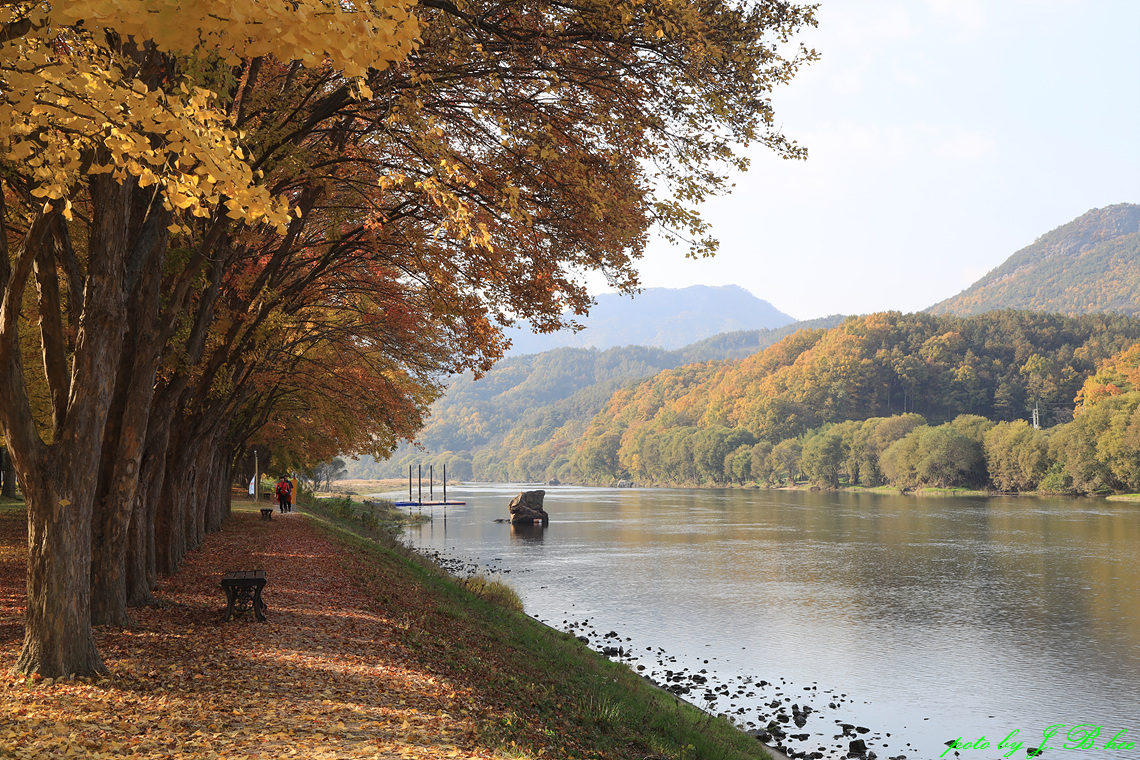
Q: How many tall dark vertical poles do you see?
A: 4